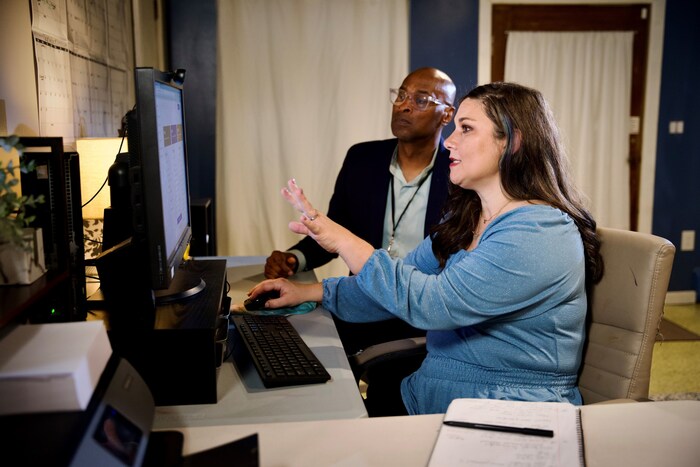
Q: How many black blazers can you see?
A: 1